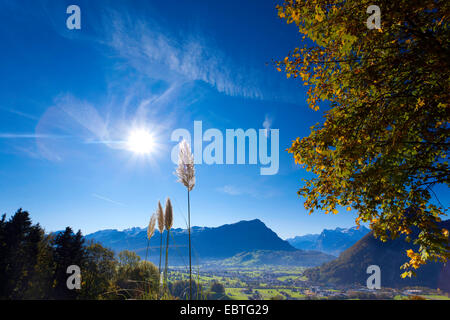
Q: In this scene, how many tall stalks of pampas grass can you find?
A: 4